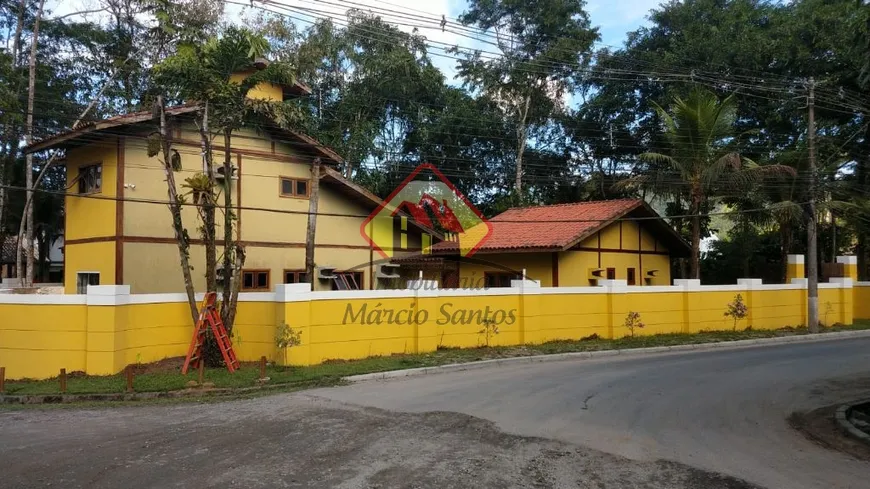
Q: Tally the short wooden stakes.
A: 5